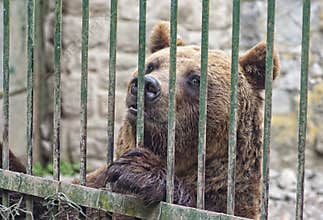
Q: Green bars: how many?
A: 11